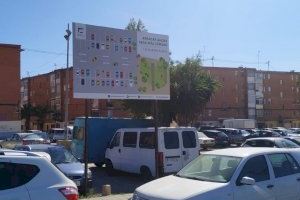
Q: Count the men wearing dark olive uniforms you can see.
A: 0